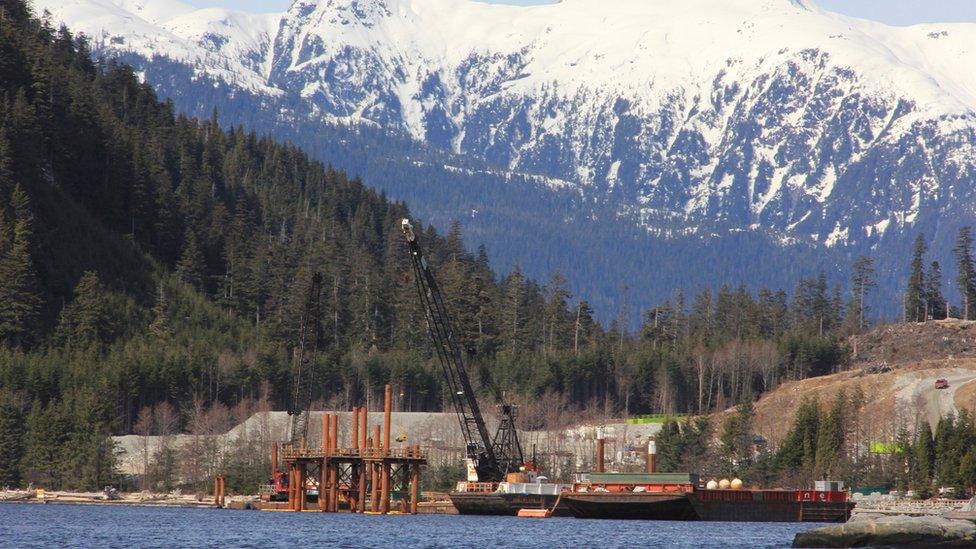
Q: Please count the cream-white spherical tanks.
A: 3